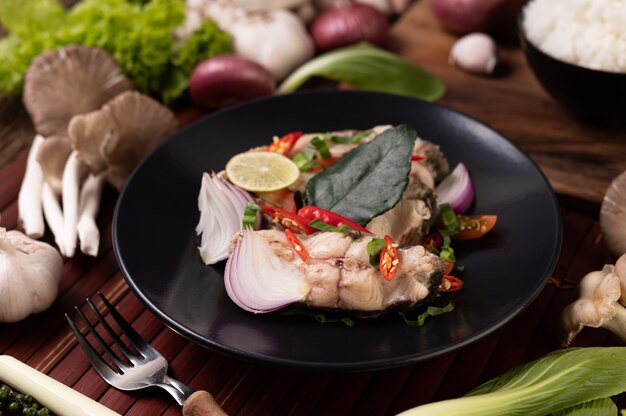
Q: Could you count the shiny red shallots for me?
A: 3